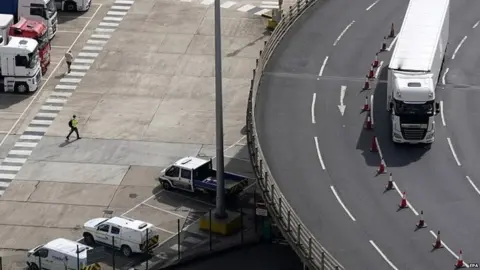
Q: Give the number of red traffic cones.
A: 14